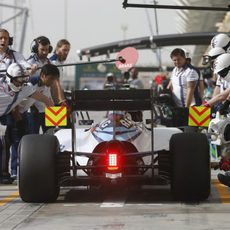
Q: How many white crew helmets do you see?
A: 4